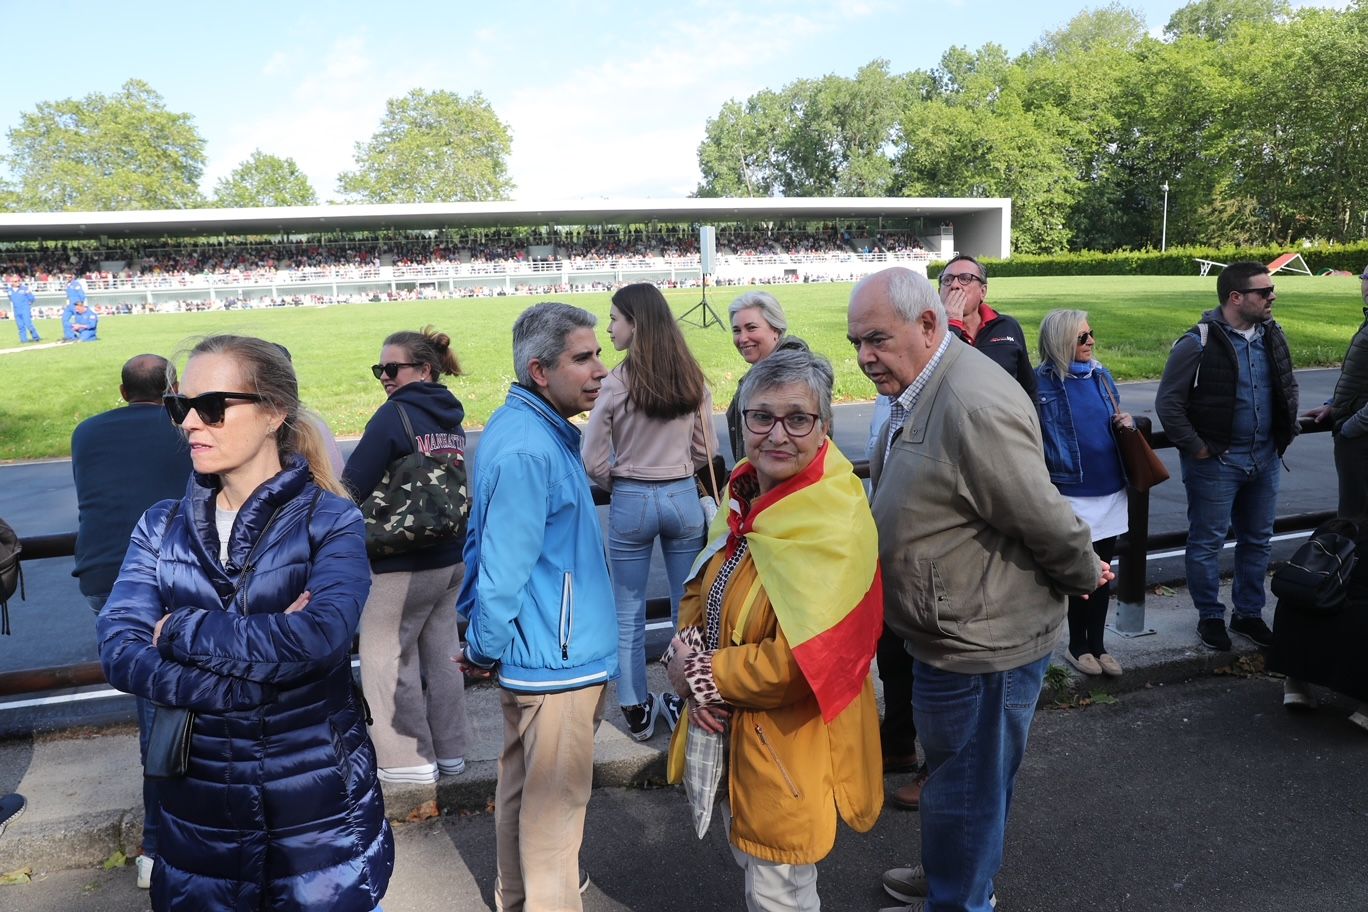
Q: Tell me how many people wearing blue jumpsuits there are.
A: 3